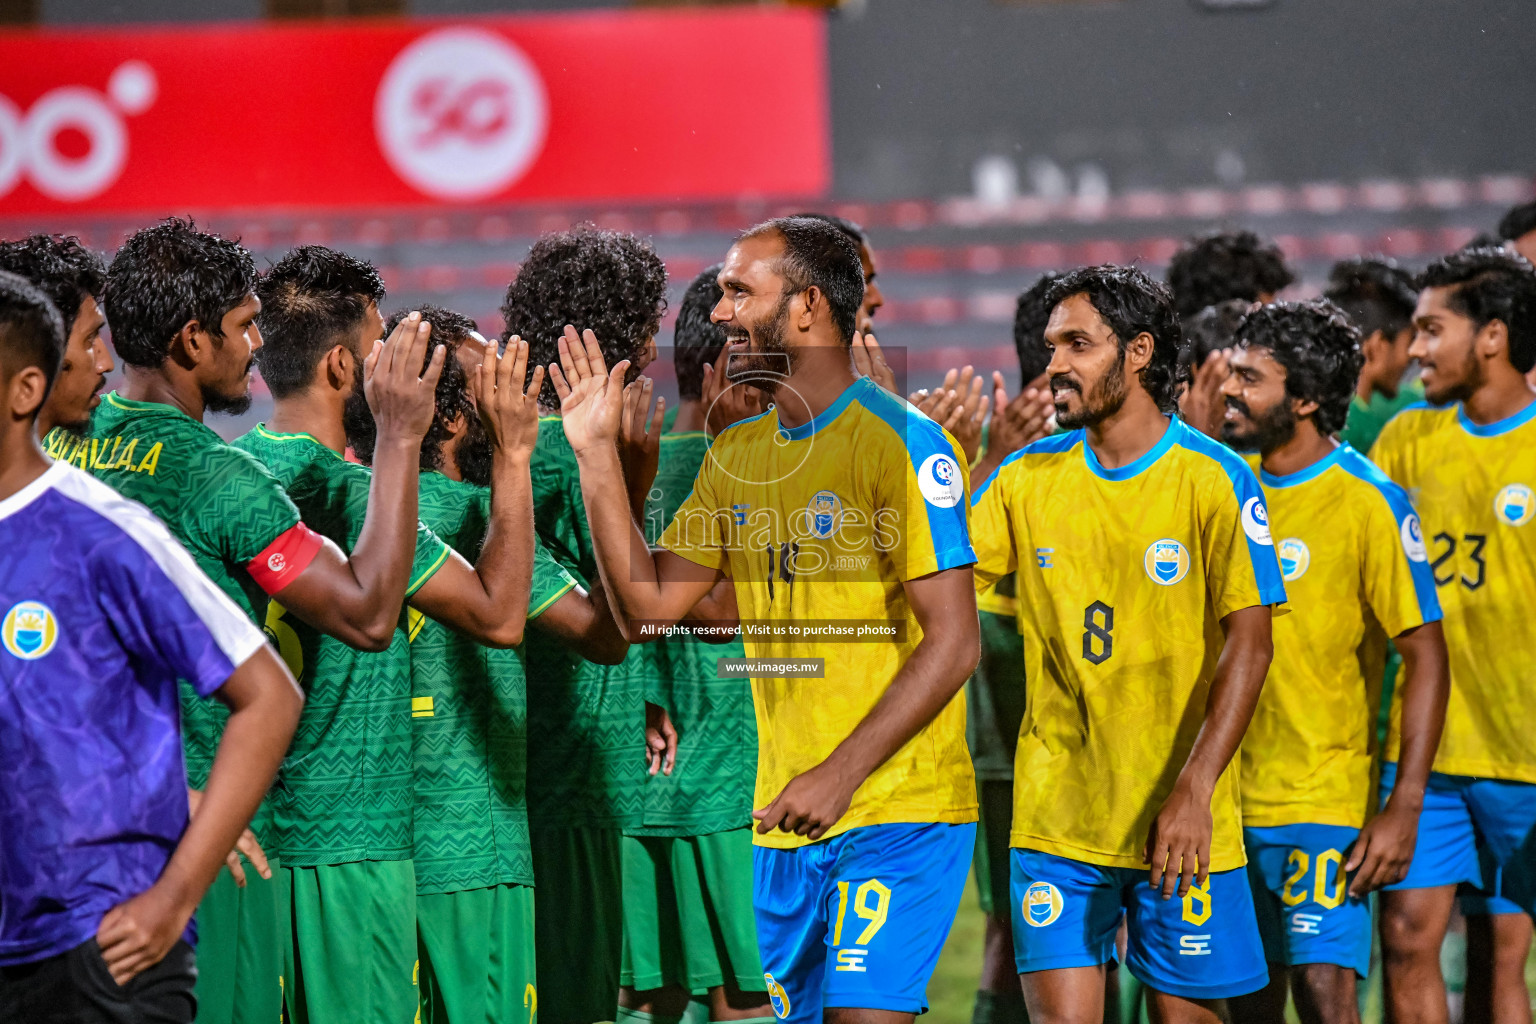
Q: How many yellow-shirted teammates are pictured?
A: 4